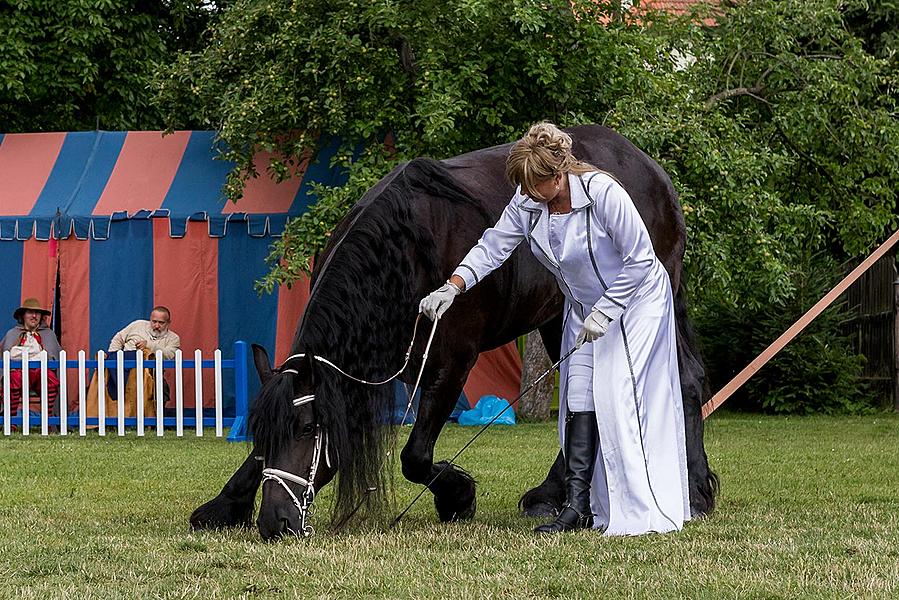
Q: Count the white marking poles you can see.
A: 12